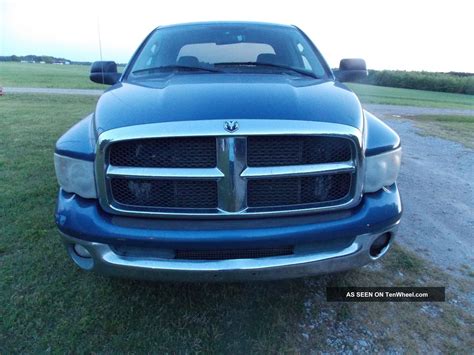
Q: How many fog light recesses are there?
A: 2